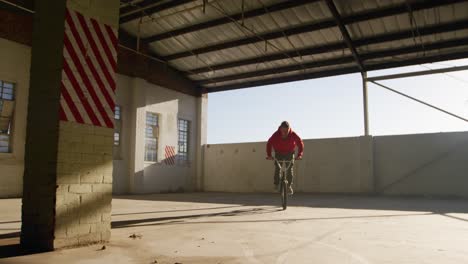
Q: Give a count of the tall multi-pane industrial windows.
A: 4